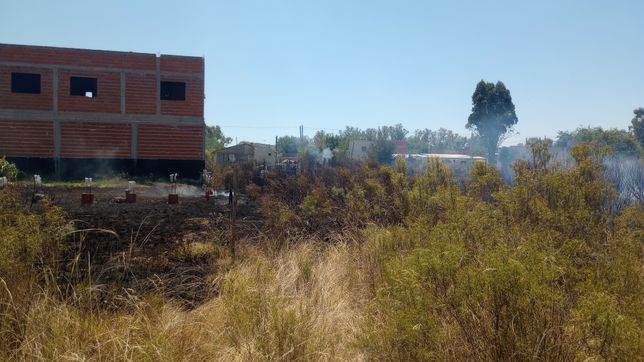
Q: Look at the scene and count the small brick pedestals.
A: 3